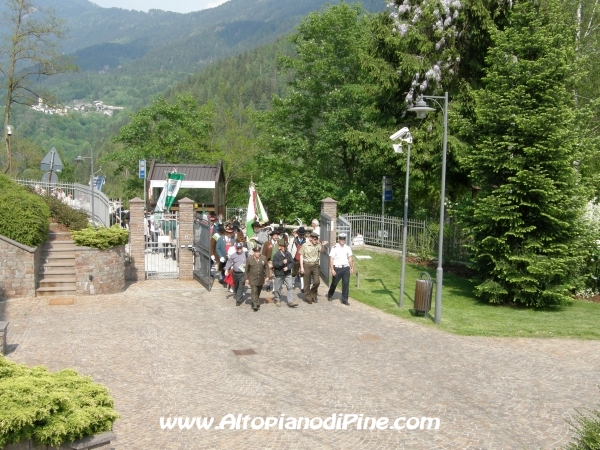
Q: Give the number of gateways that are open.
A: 1